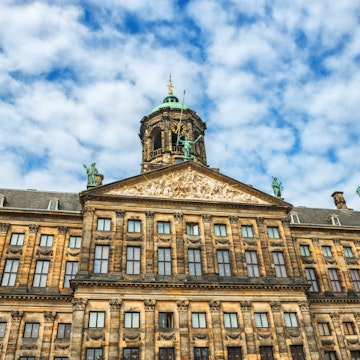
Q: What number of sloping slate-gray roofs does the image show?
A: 2